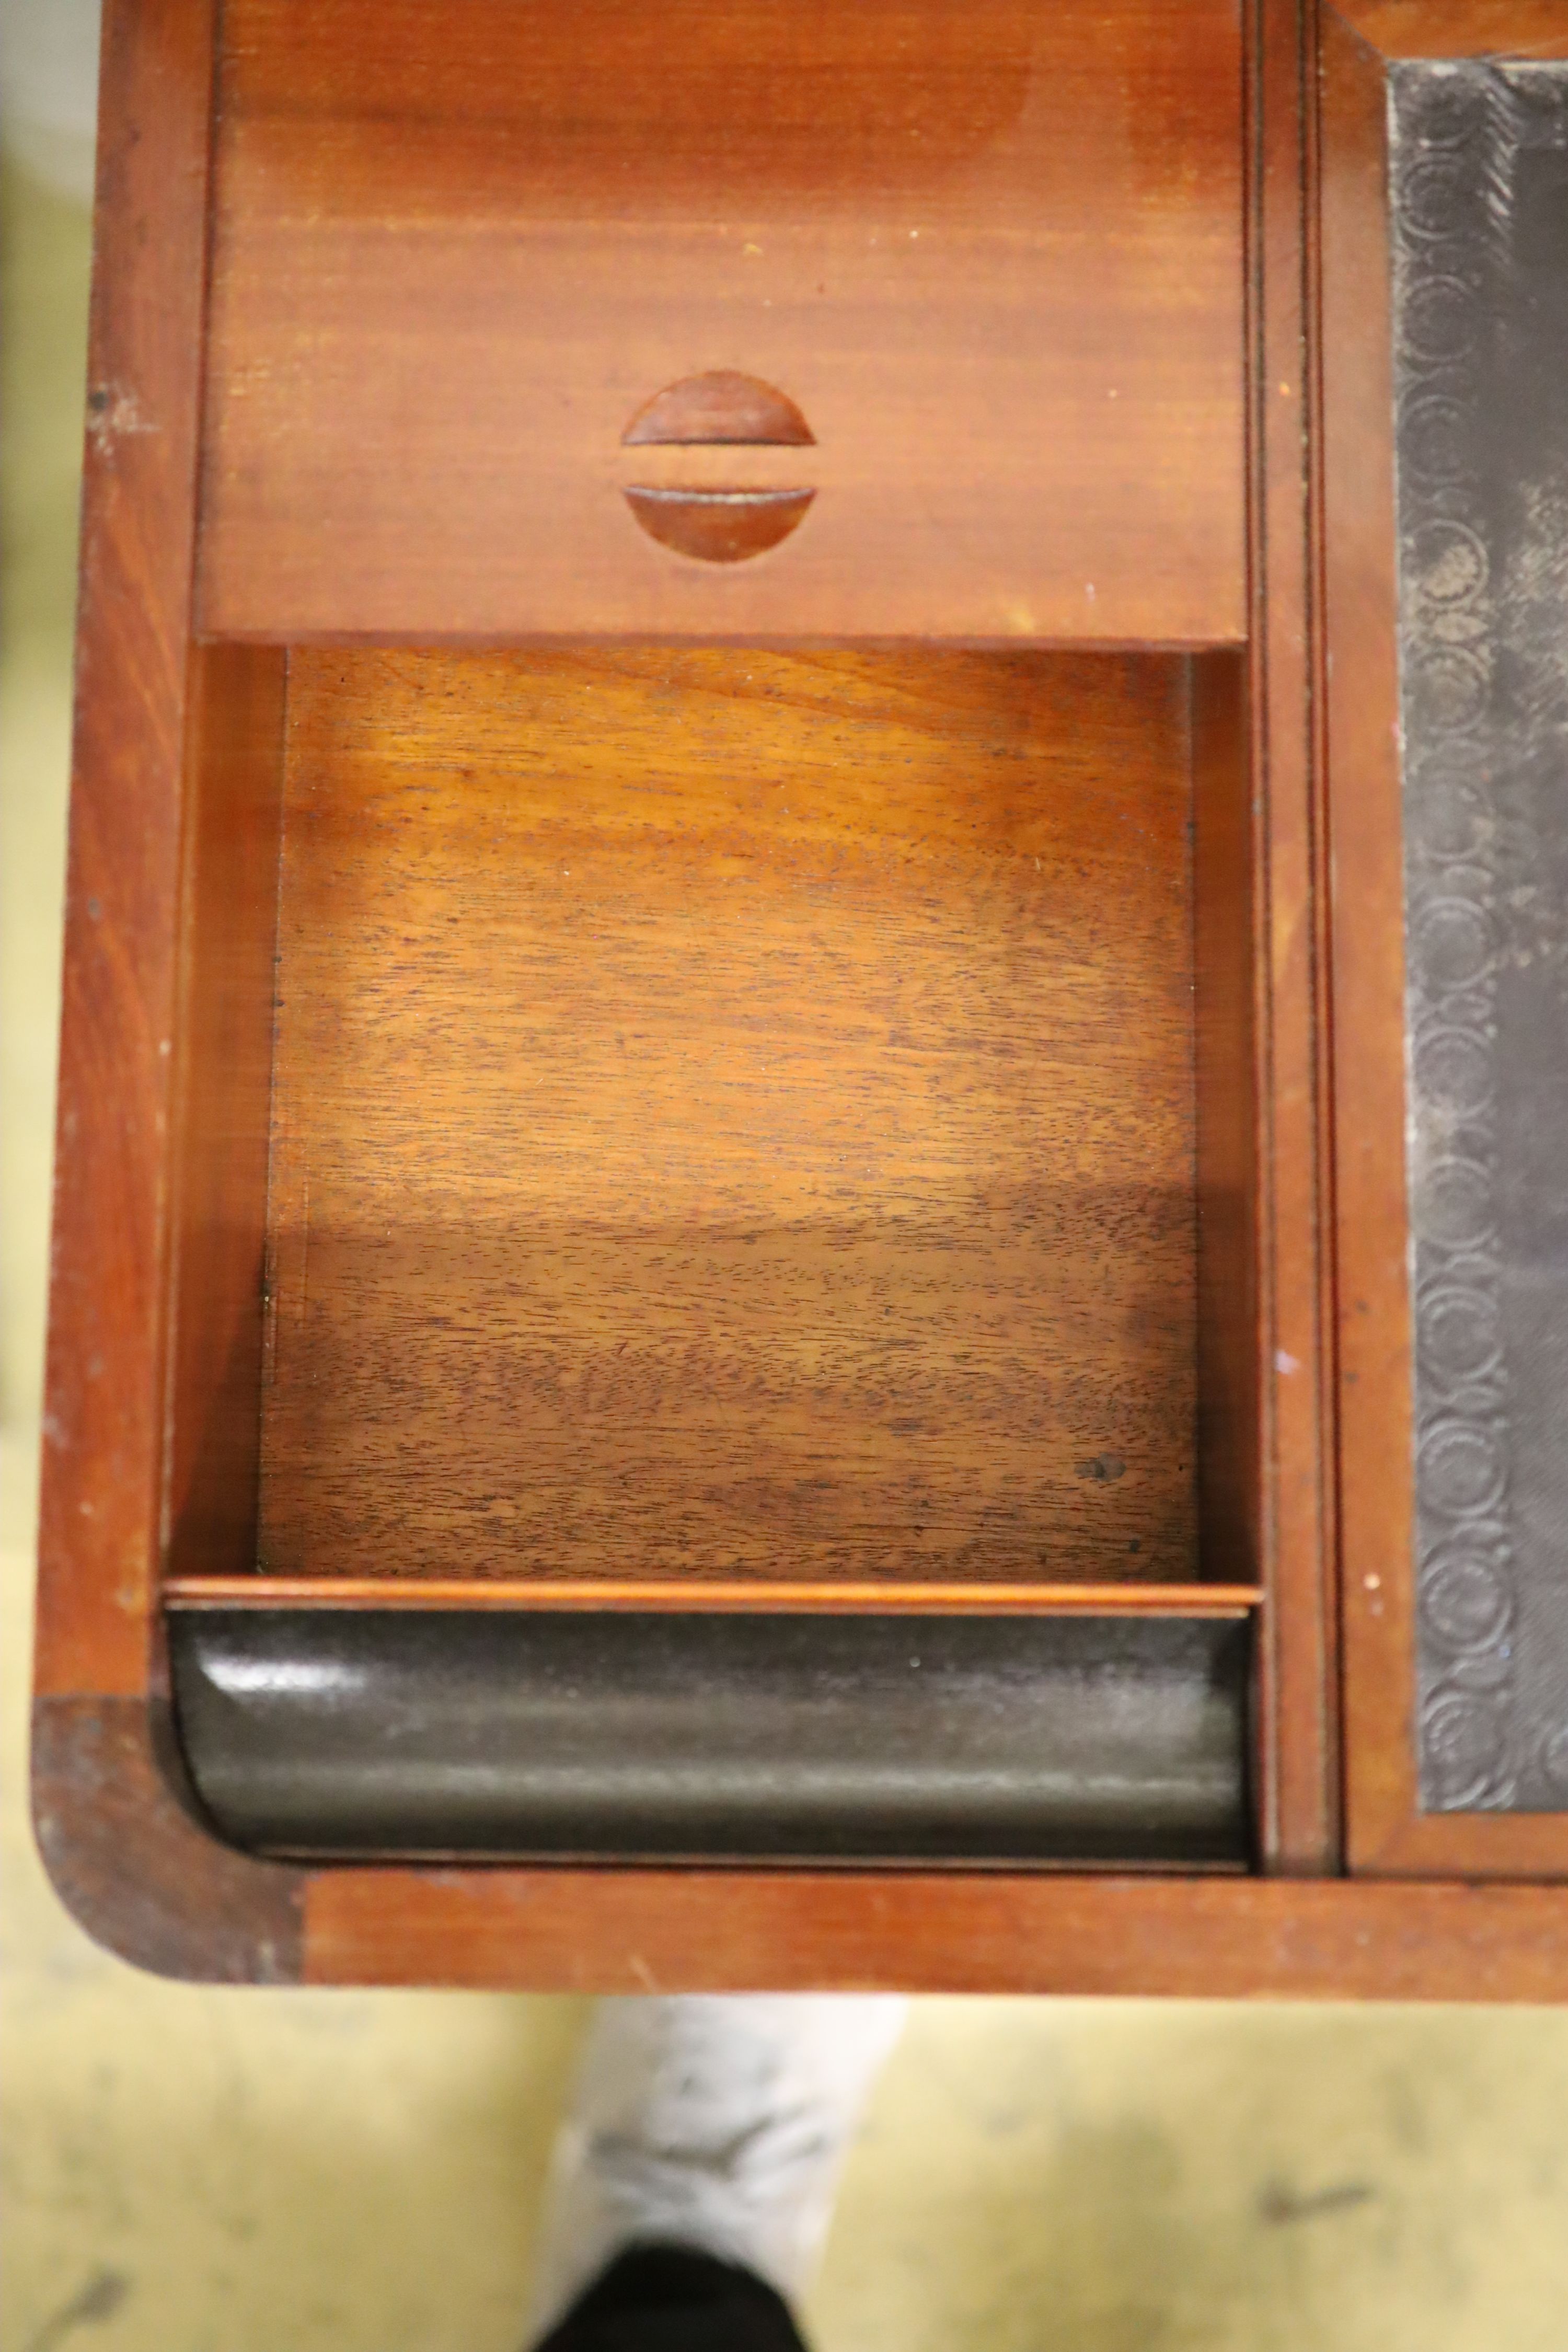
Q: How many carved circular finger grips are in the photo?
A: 1